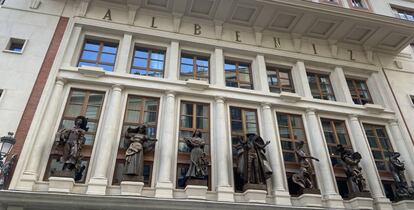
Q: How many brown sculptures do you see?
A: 7